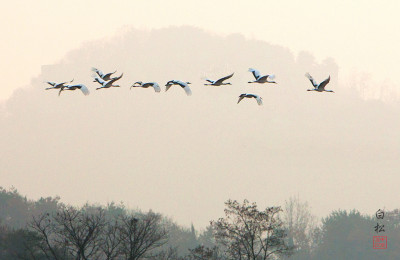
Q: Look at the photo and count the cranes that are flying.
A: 10